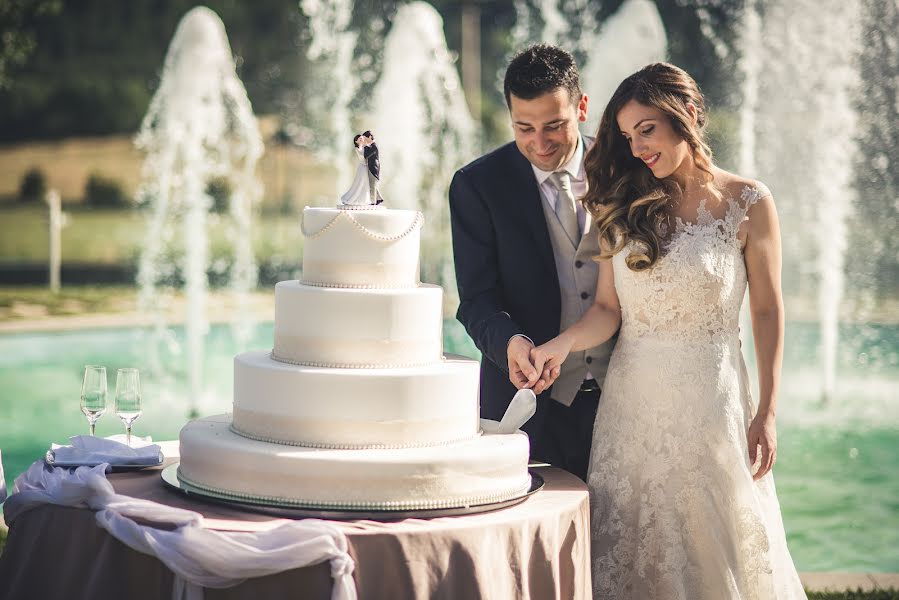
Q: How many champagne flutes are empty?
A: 2